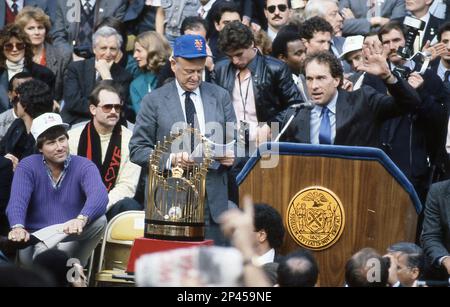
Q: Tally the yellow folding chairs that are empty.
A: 1